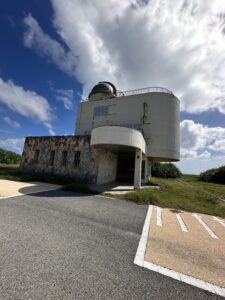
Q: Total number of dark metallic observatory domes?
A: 1